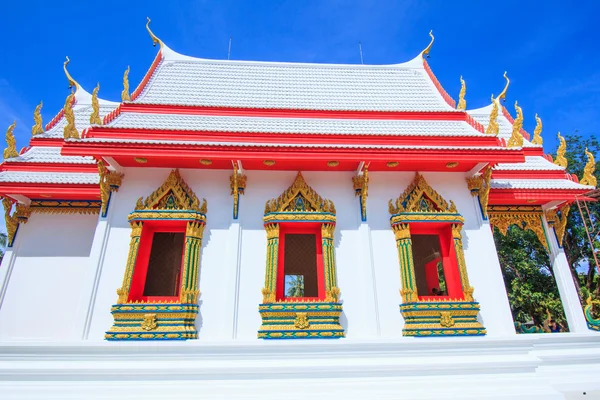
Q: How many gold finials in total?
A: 15